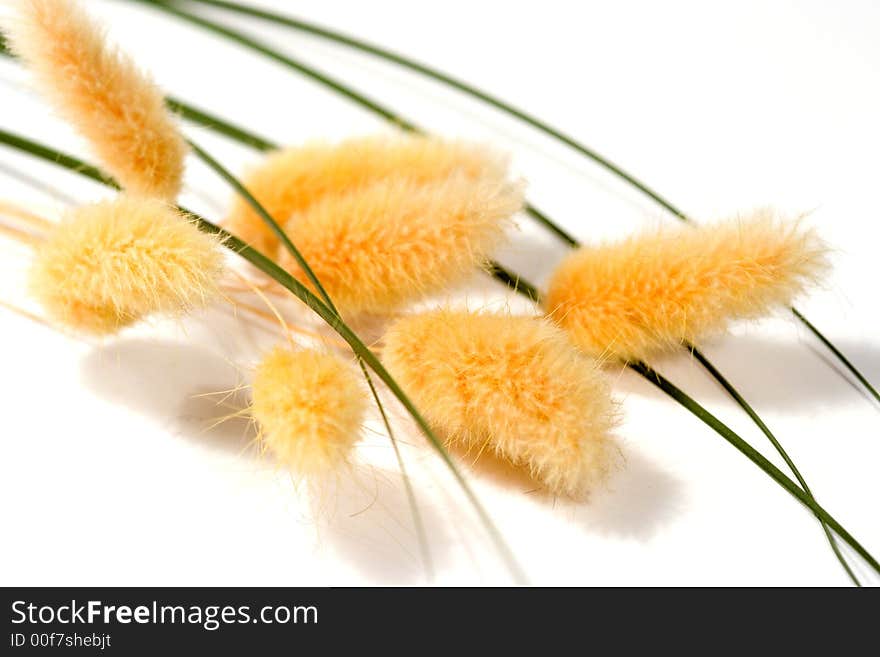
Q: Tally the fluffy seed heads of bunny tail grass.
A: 7